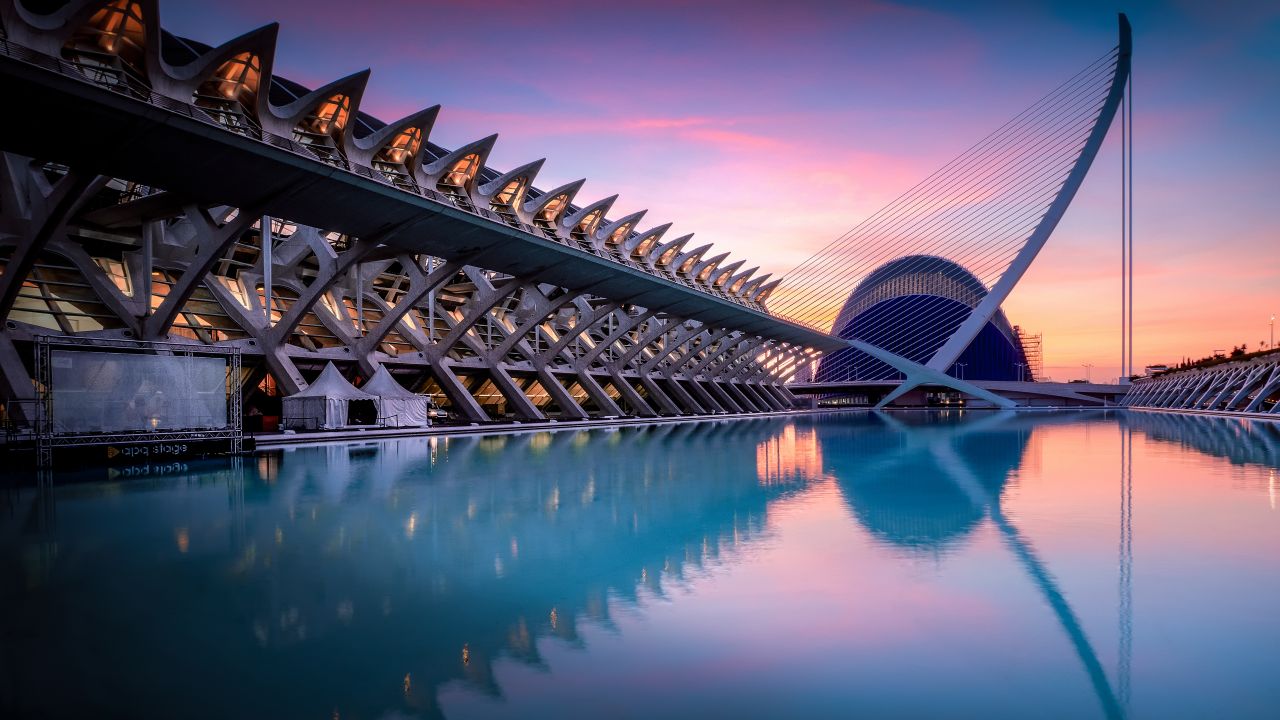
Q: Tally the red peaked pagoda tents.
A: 0